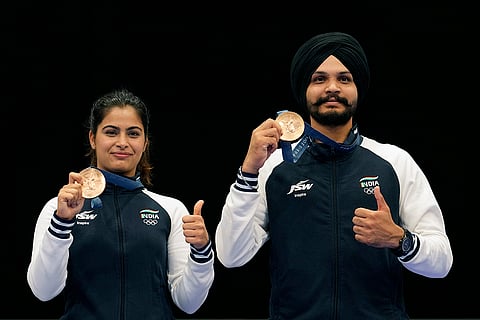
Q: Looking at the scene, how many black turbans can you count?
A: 1